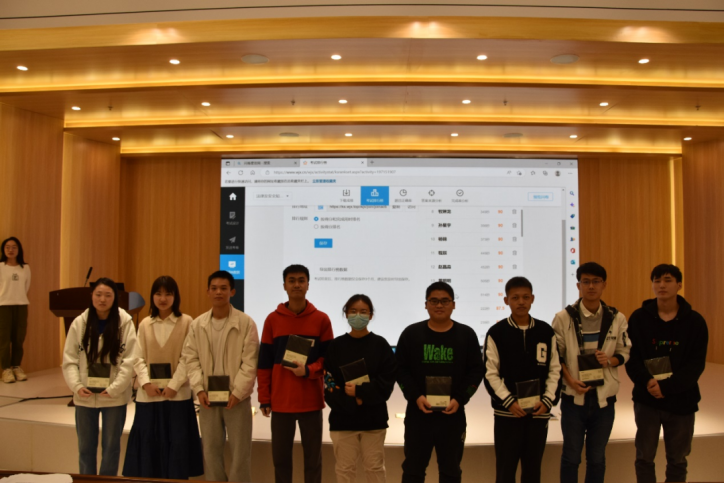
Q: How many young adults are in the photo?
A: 10